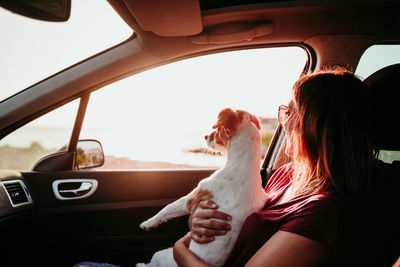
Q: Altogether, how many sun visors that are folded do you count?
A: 1